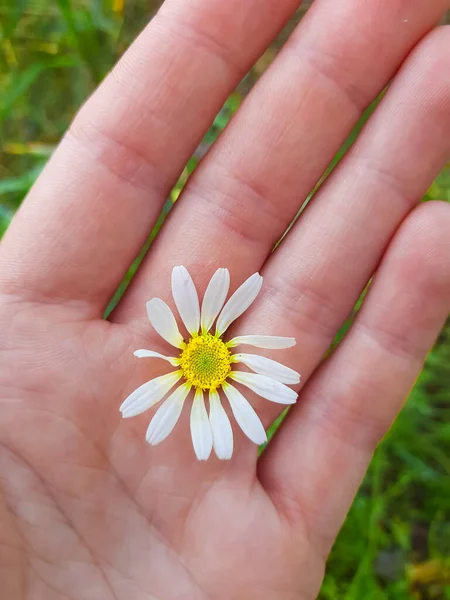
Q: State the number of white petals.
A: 13